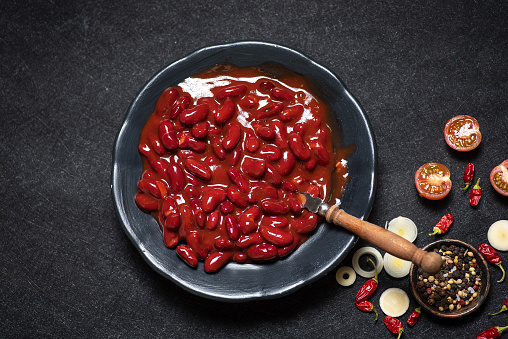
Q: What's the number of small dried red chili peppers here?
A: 10